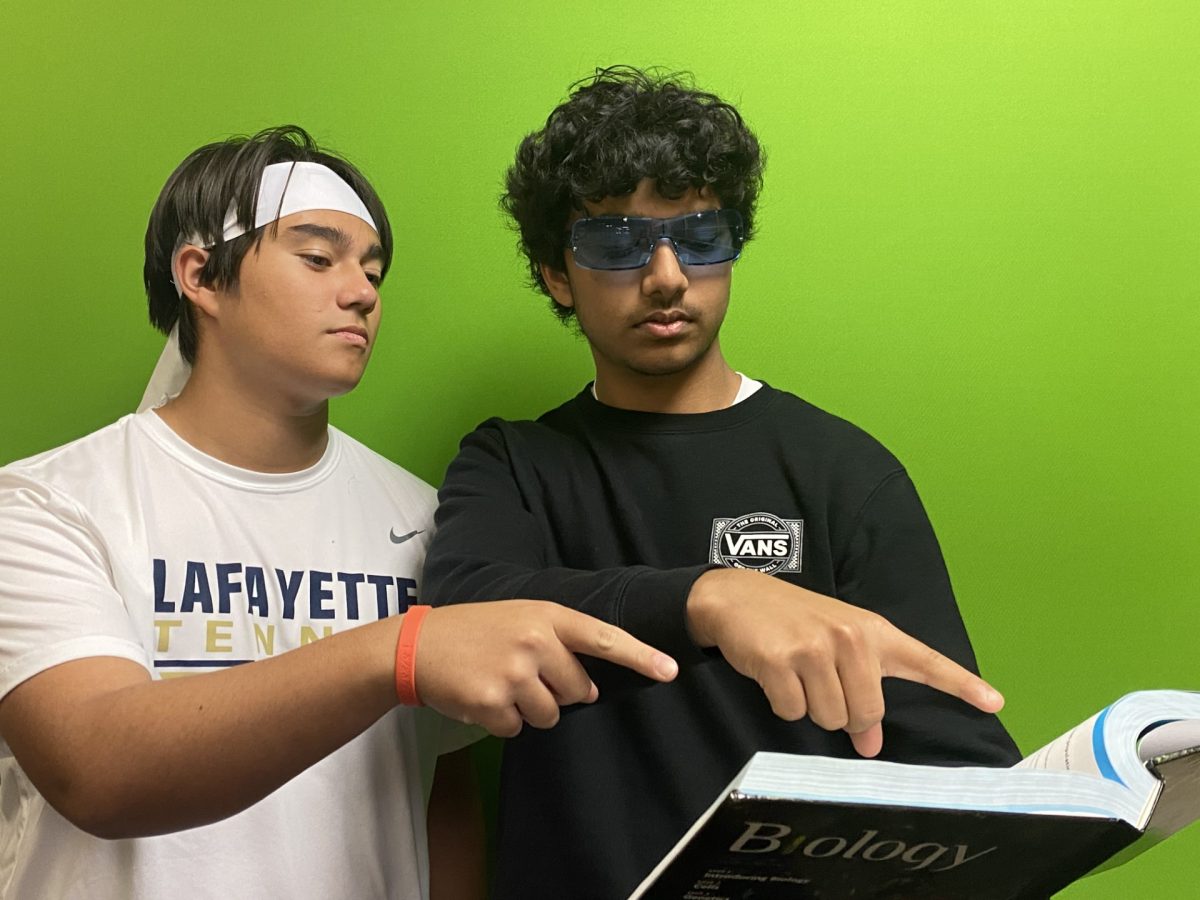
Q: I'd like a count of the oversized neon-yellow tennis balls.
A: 0